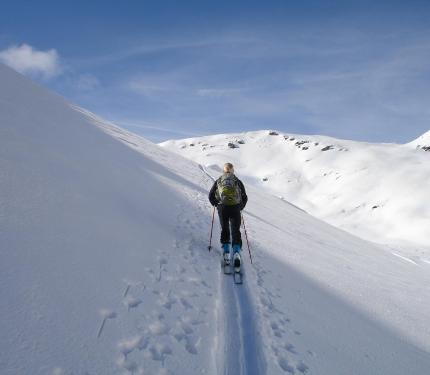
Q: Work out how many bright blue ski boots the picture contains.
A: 2